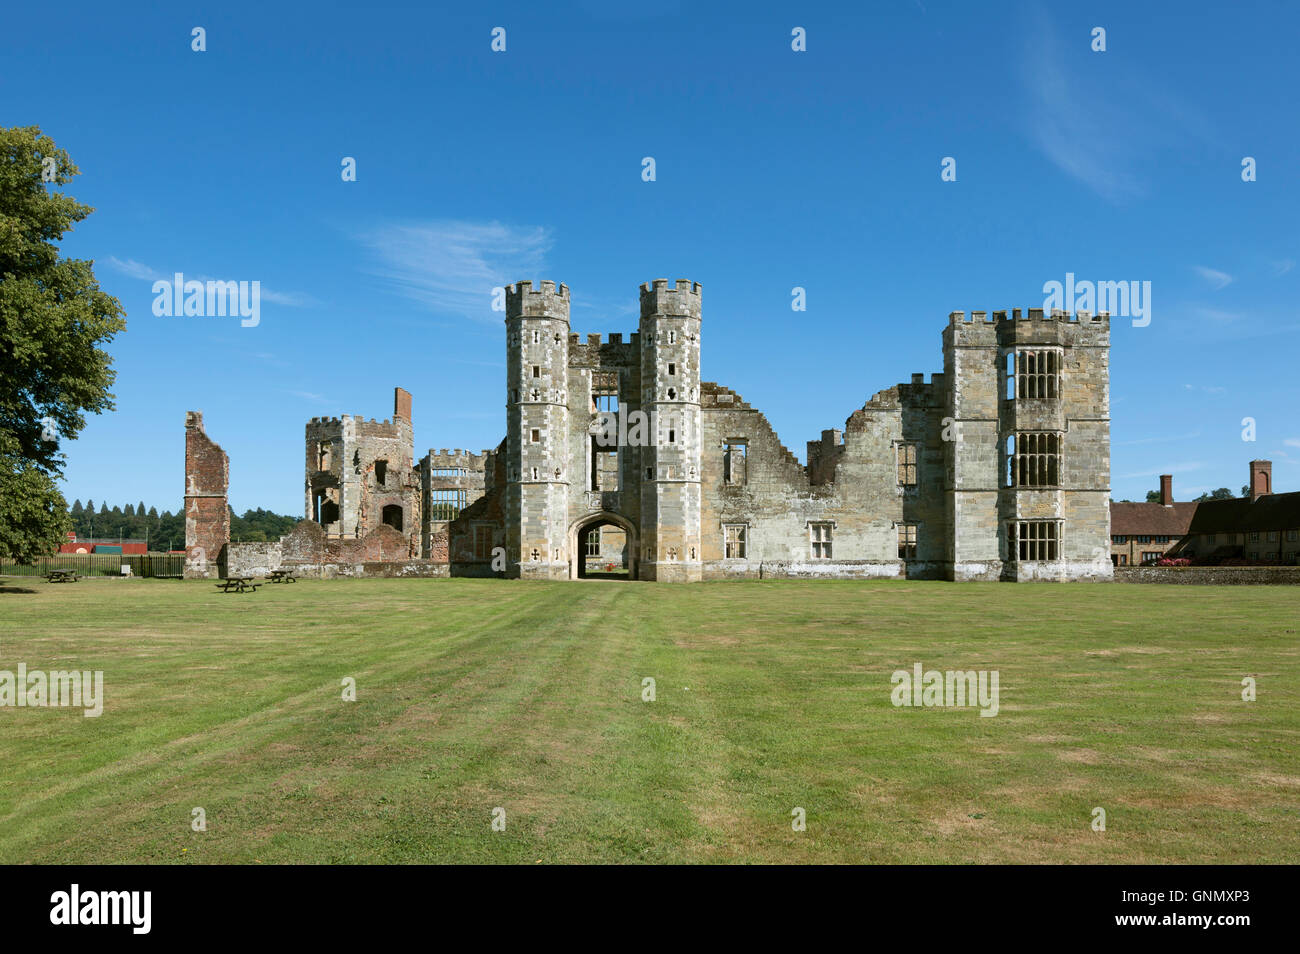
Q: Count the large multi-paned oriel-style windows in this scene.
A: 3